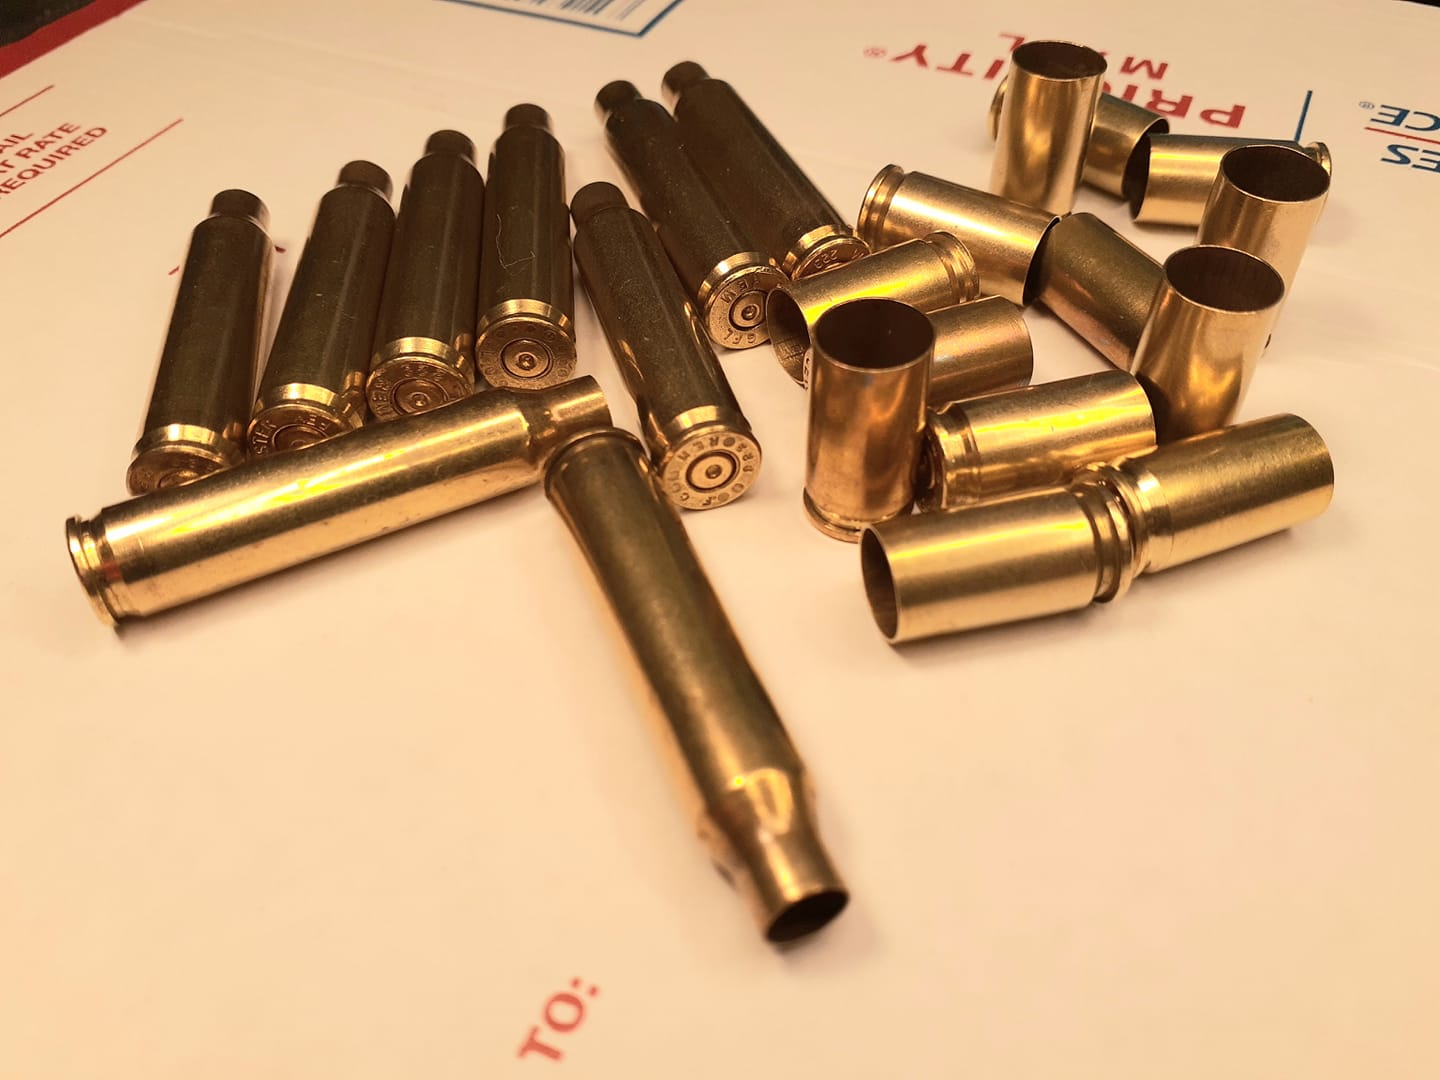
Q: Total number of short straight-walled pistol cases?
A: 13